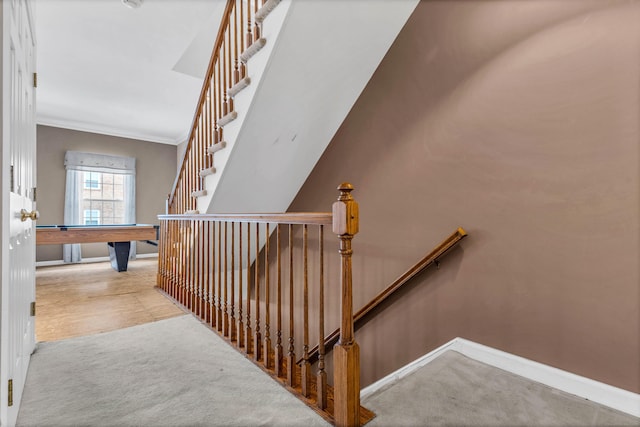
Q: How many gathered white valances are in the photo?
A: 1